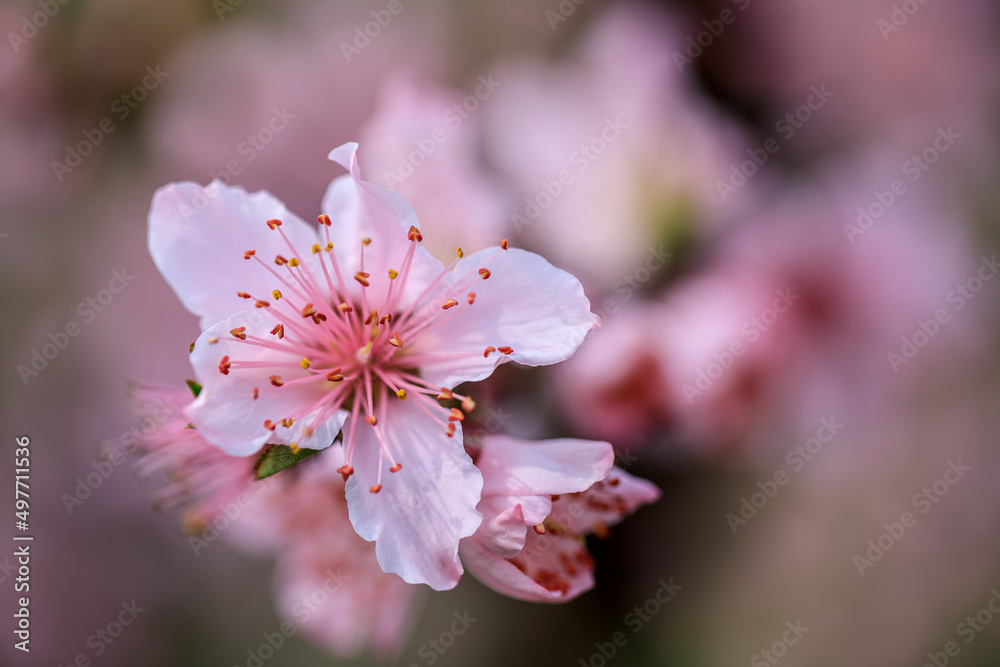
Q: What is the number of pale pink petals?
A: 5